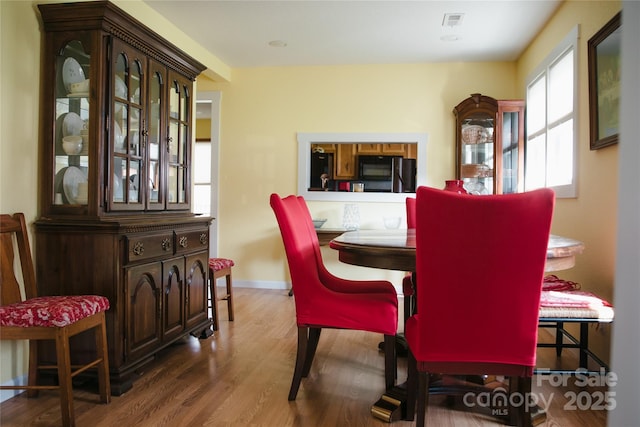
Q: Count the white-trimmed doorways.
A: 1